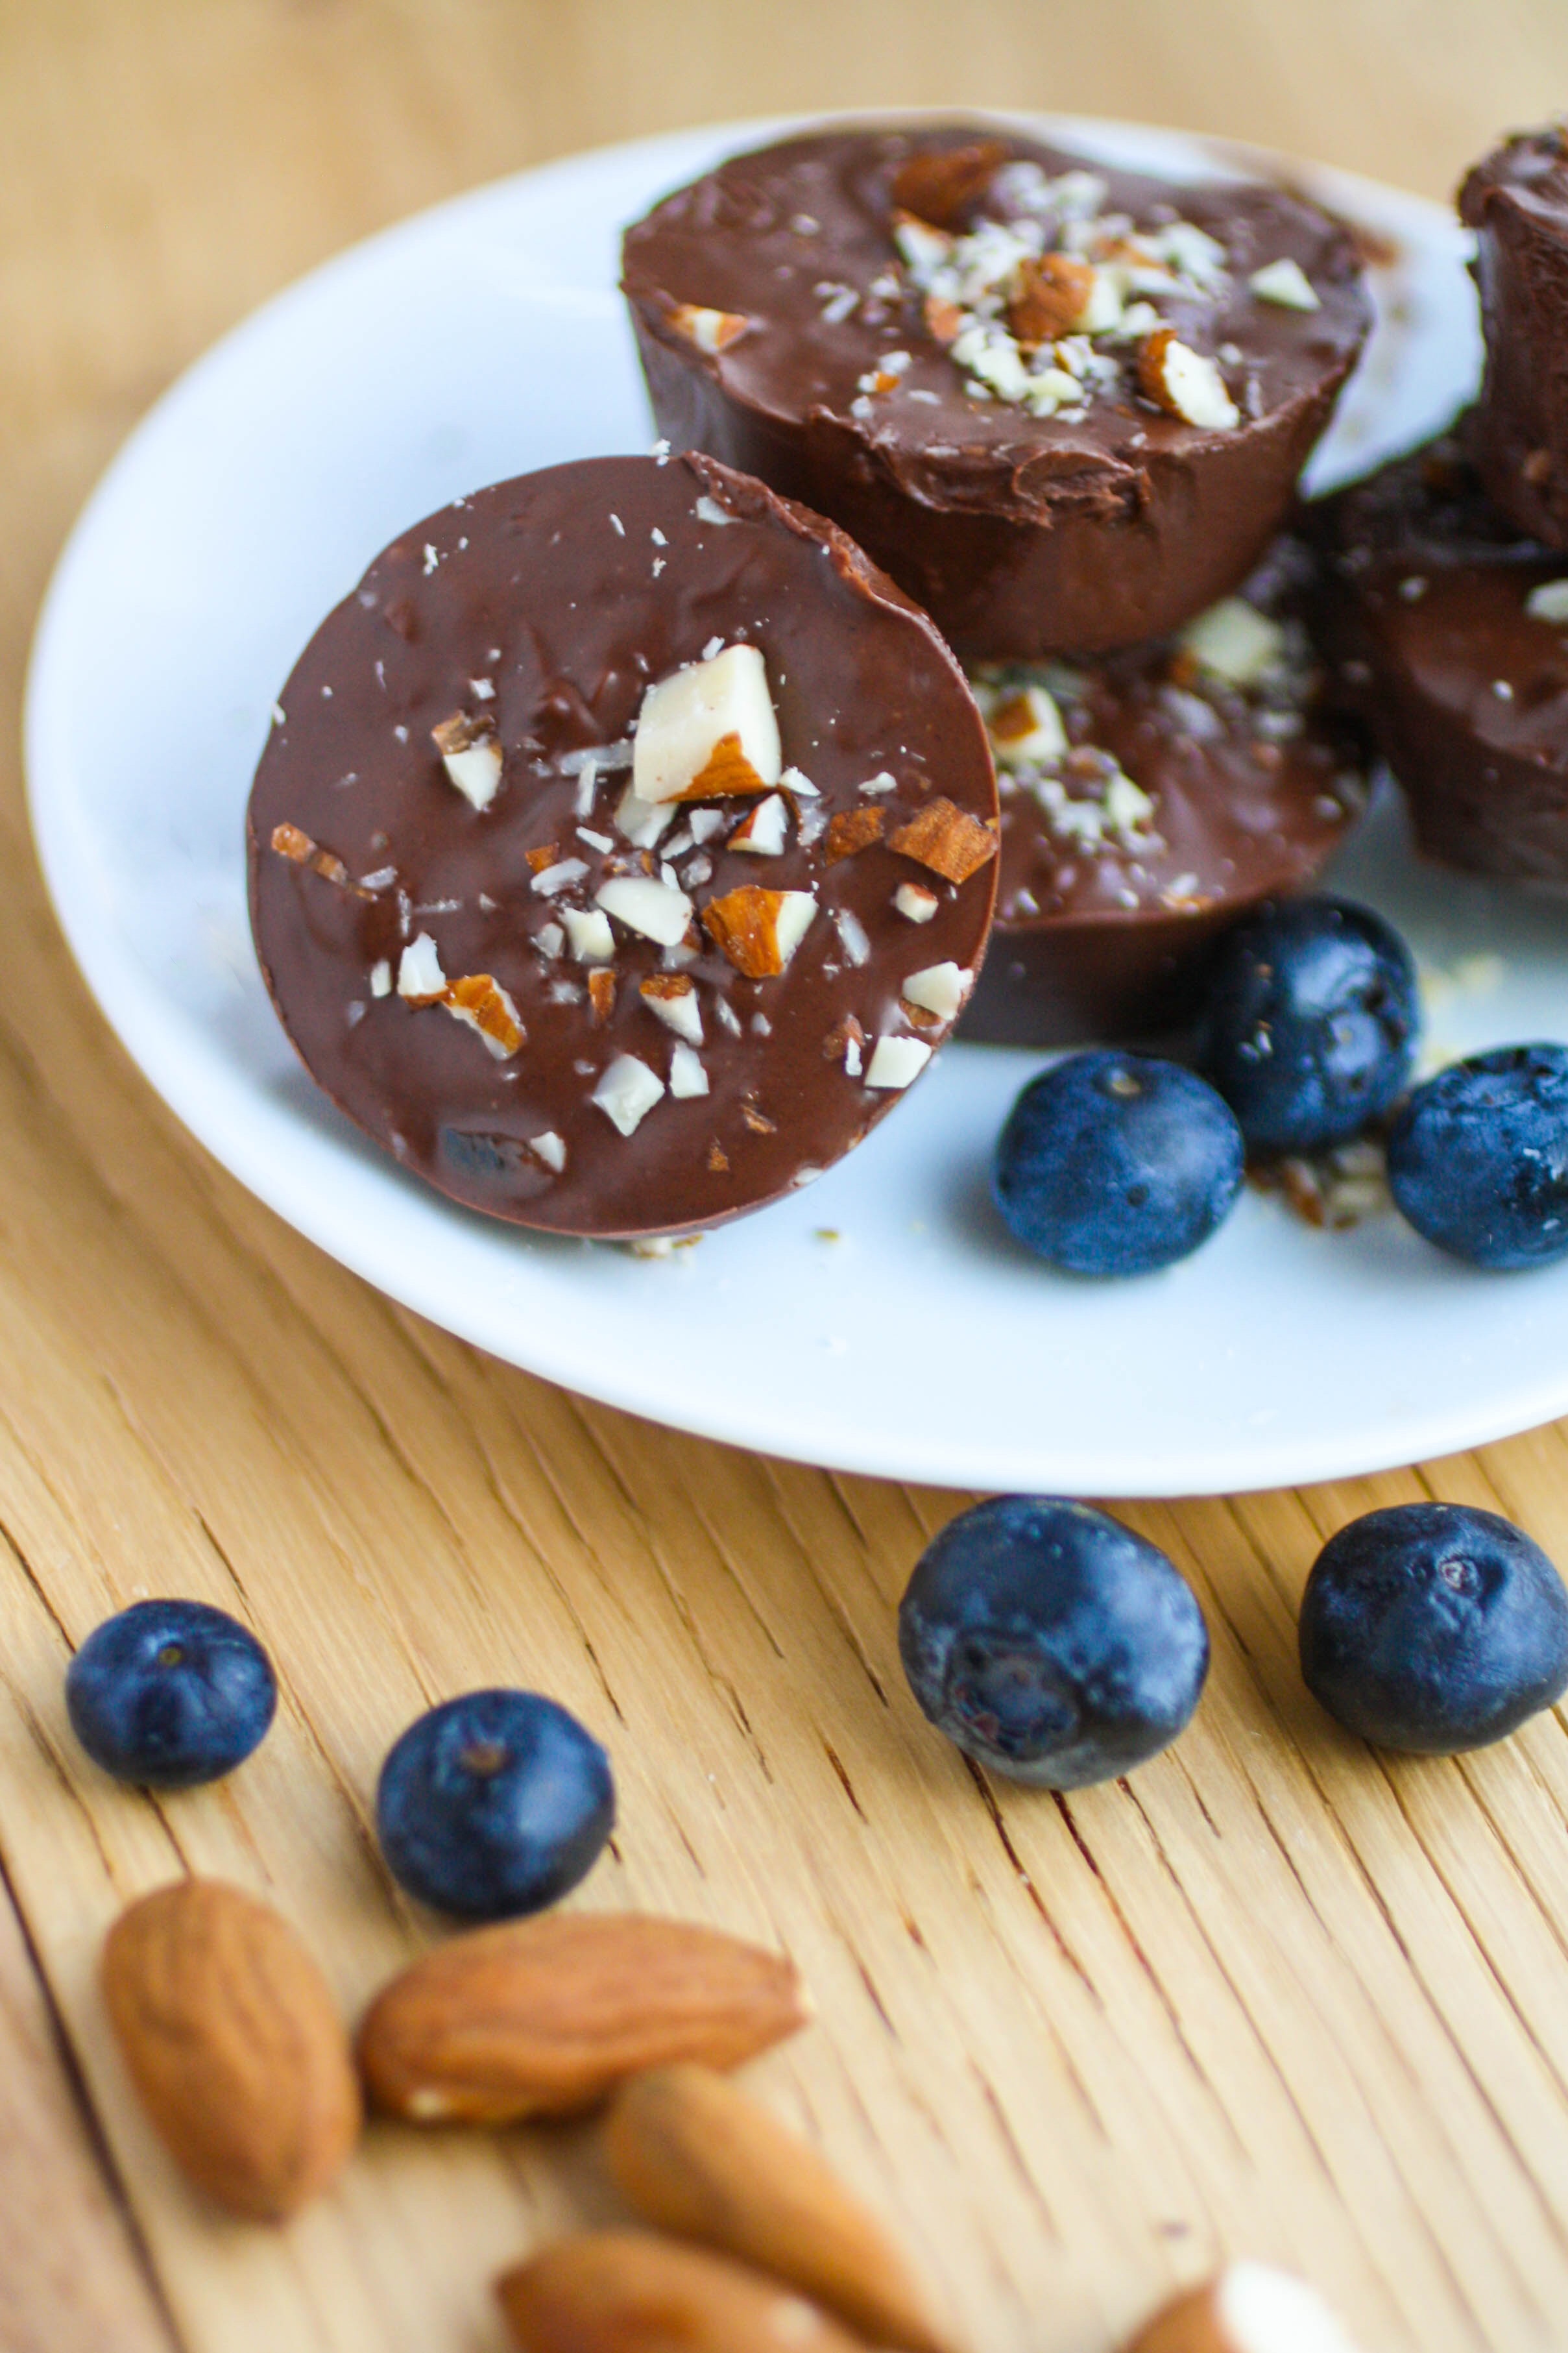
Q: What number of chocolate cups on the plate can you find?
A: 5